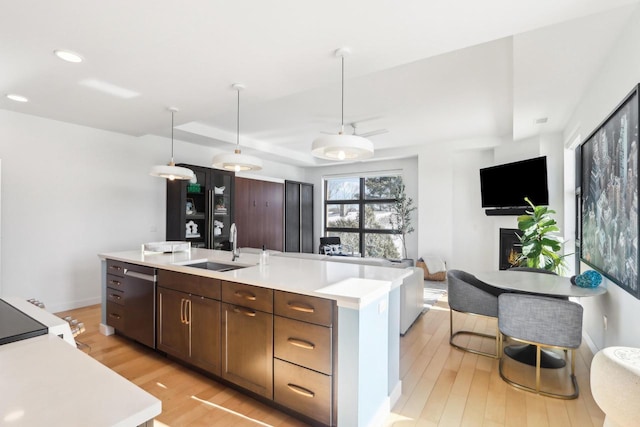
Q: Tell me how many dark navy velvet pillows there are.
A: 0